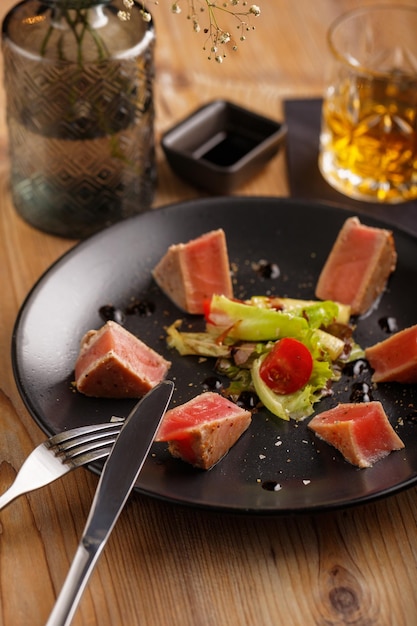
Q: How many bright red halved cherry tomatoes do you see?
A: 1